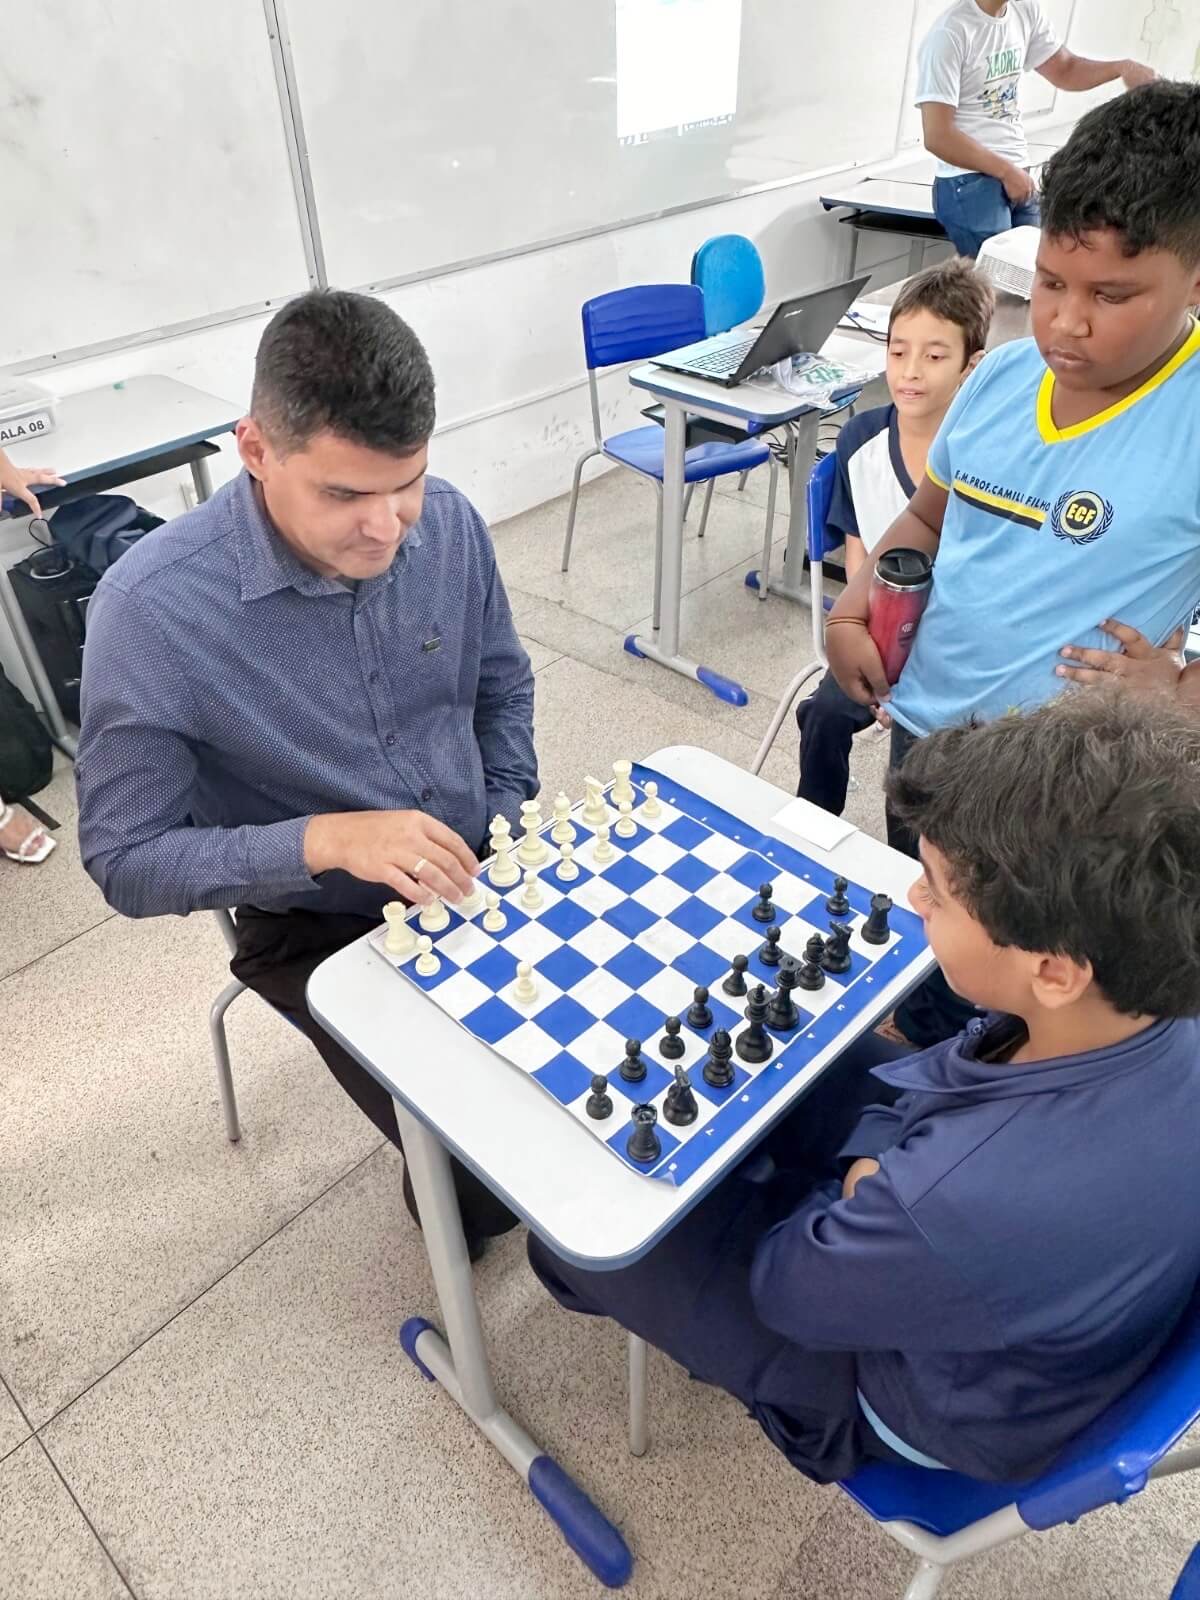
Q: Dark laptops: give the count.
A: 1